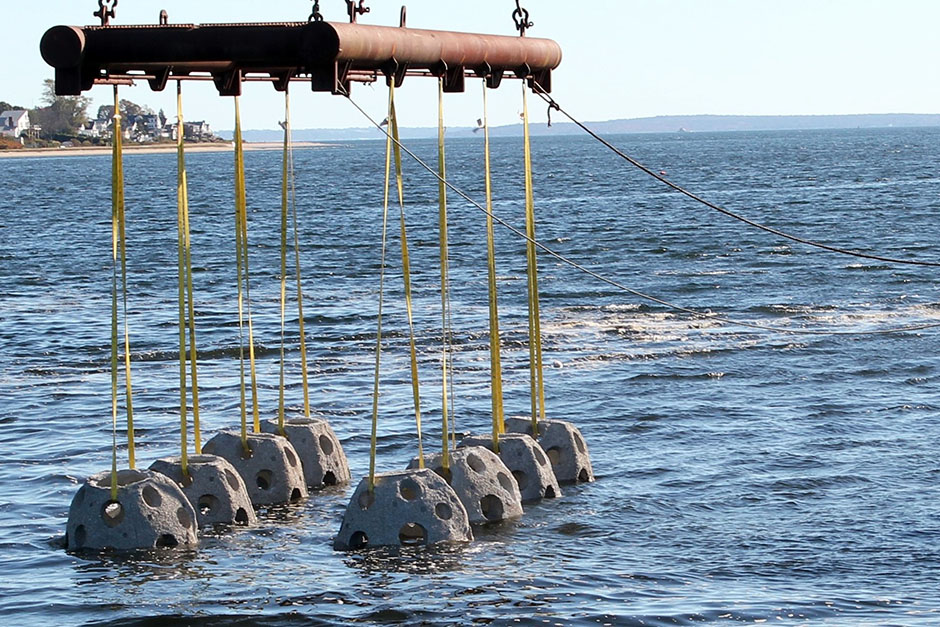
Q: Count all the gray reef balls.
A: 8